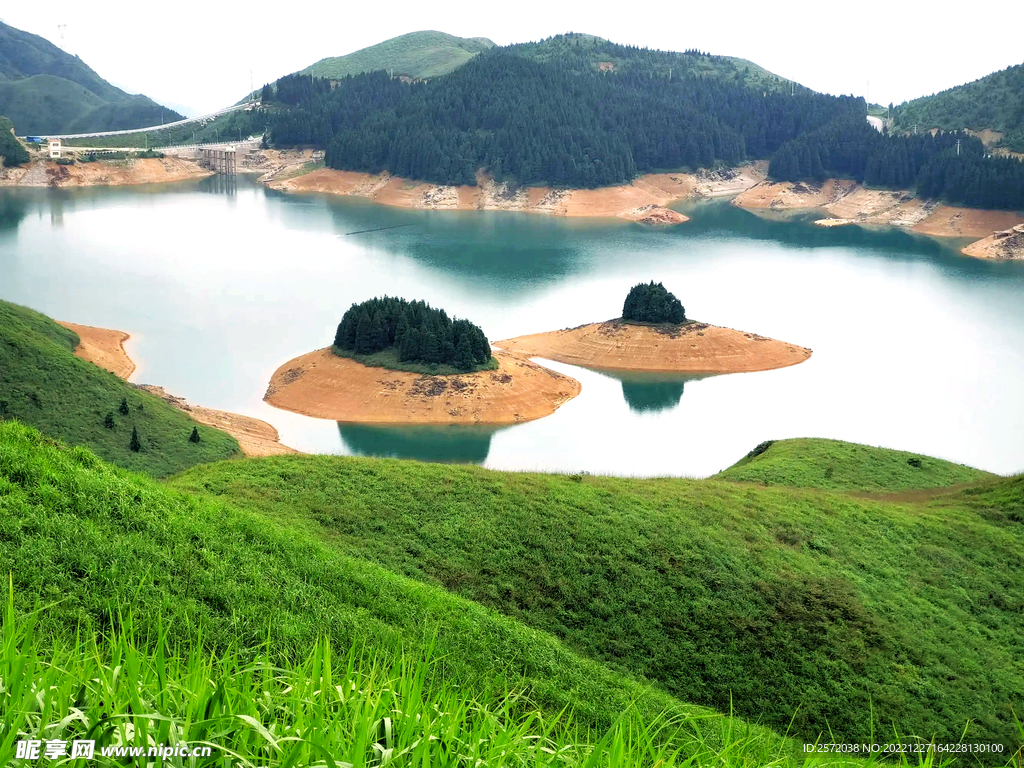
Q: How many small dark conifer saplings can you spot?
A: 4